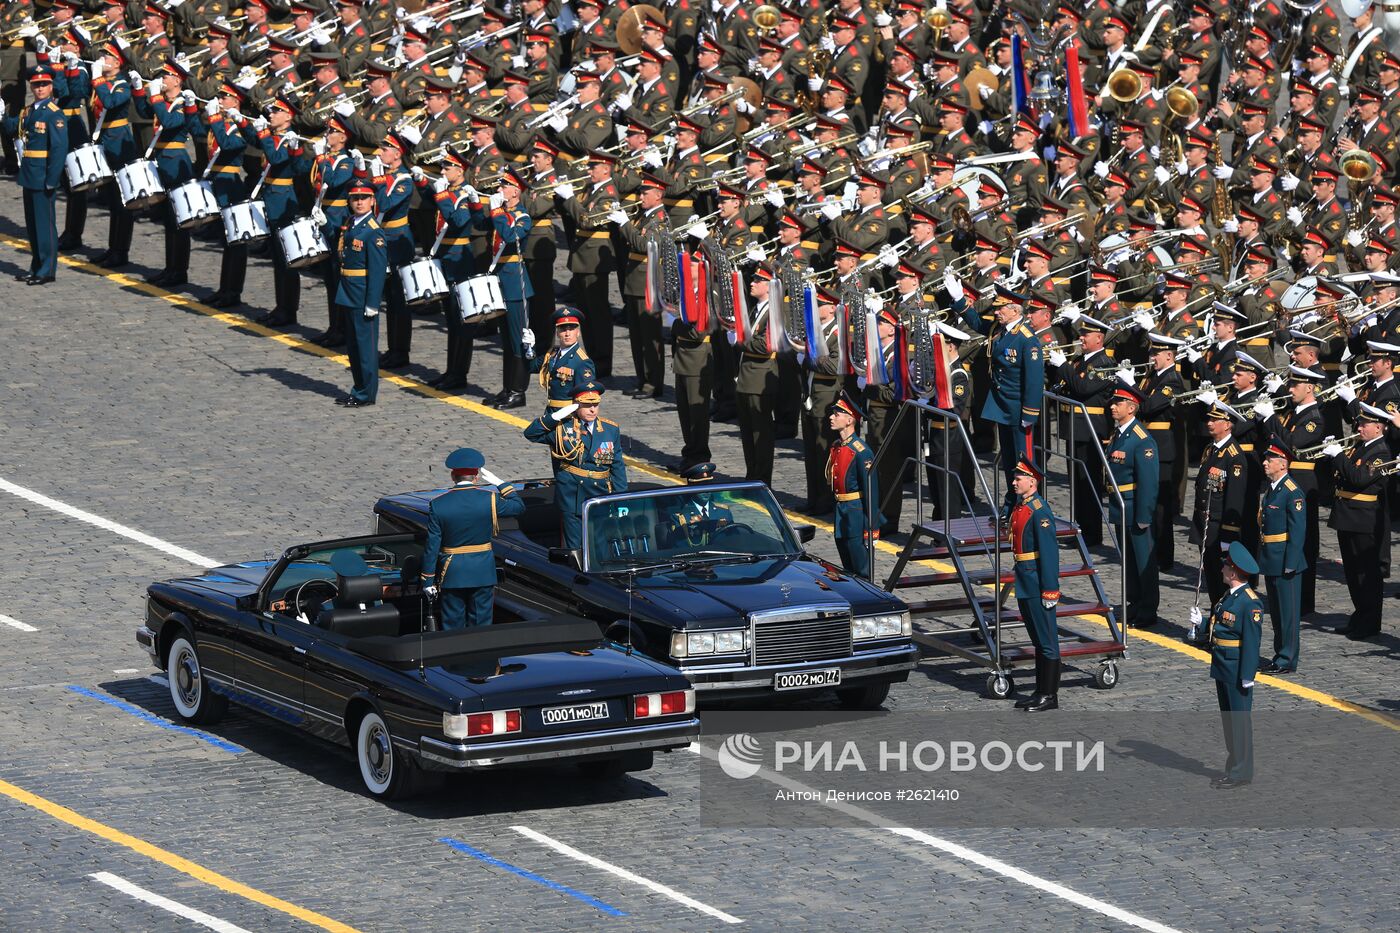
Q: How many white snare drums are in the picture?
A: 7